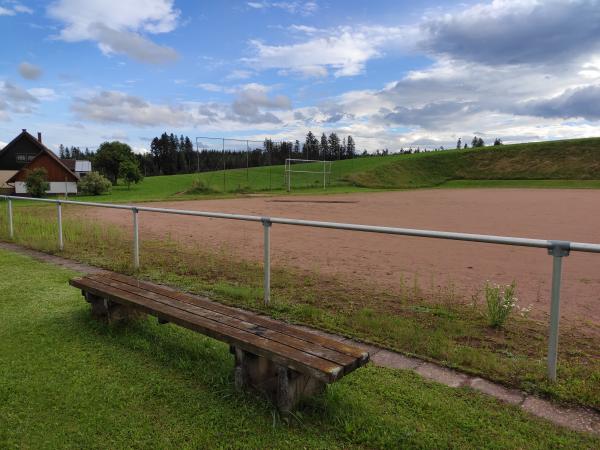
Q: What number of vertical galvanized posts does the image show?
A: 5